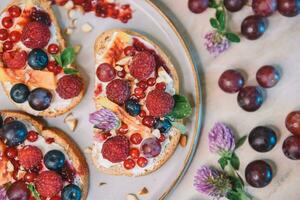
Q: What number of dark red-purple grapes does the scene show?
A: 12